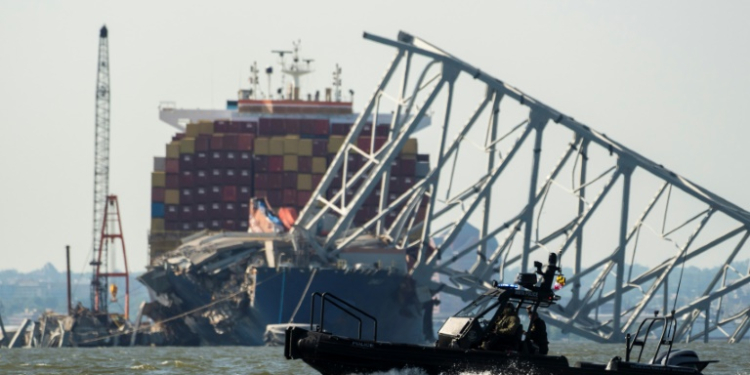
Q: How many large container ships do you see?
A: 1